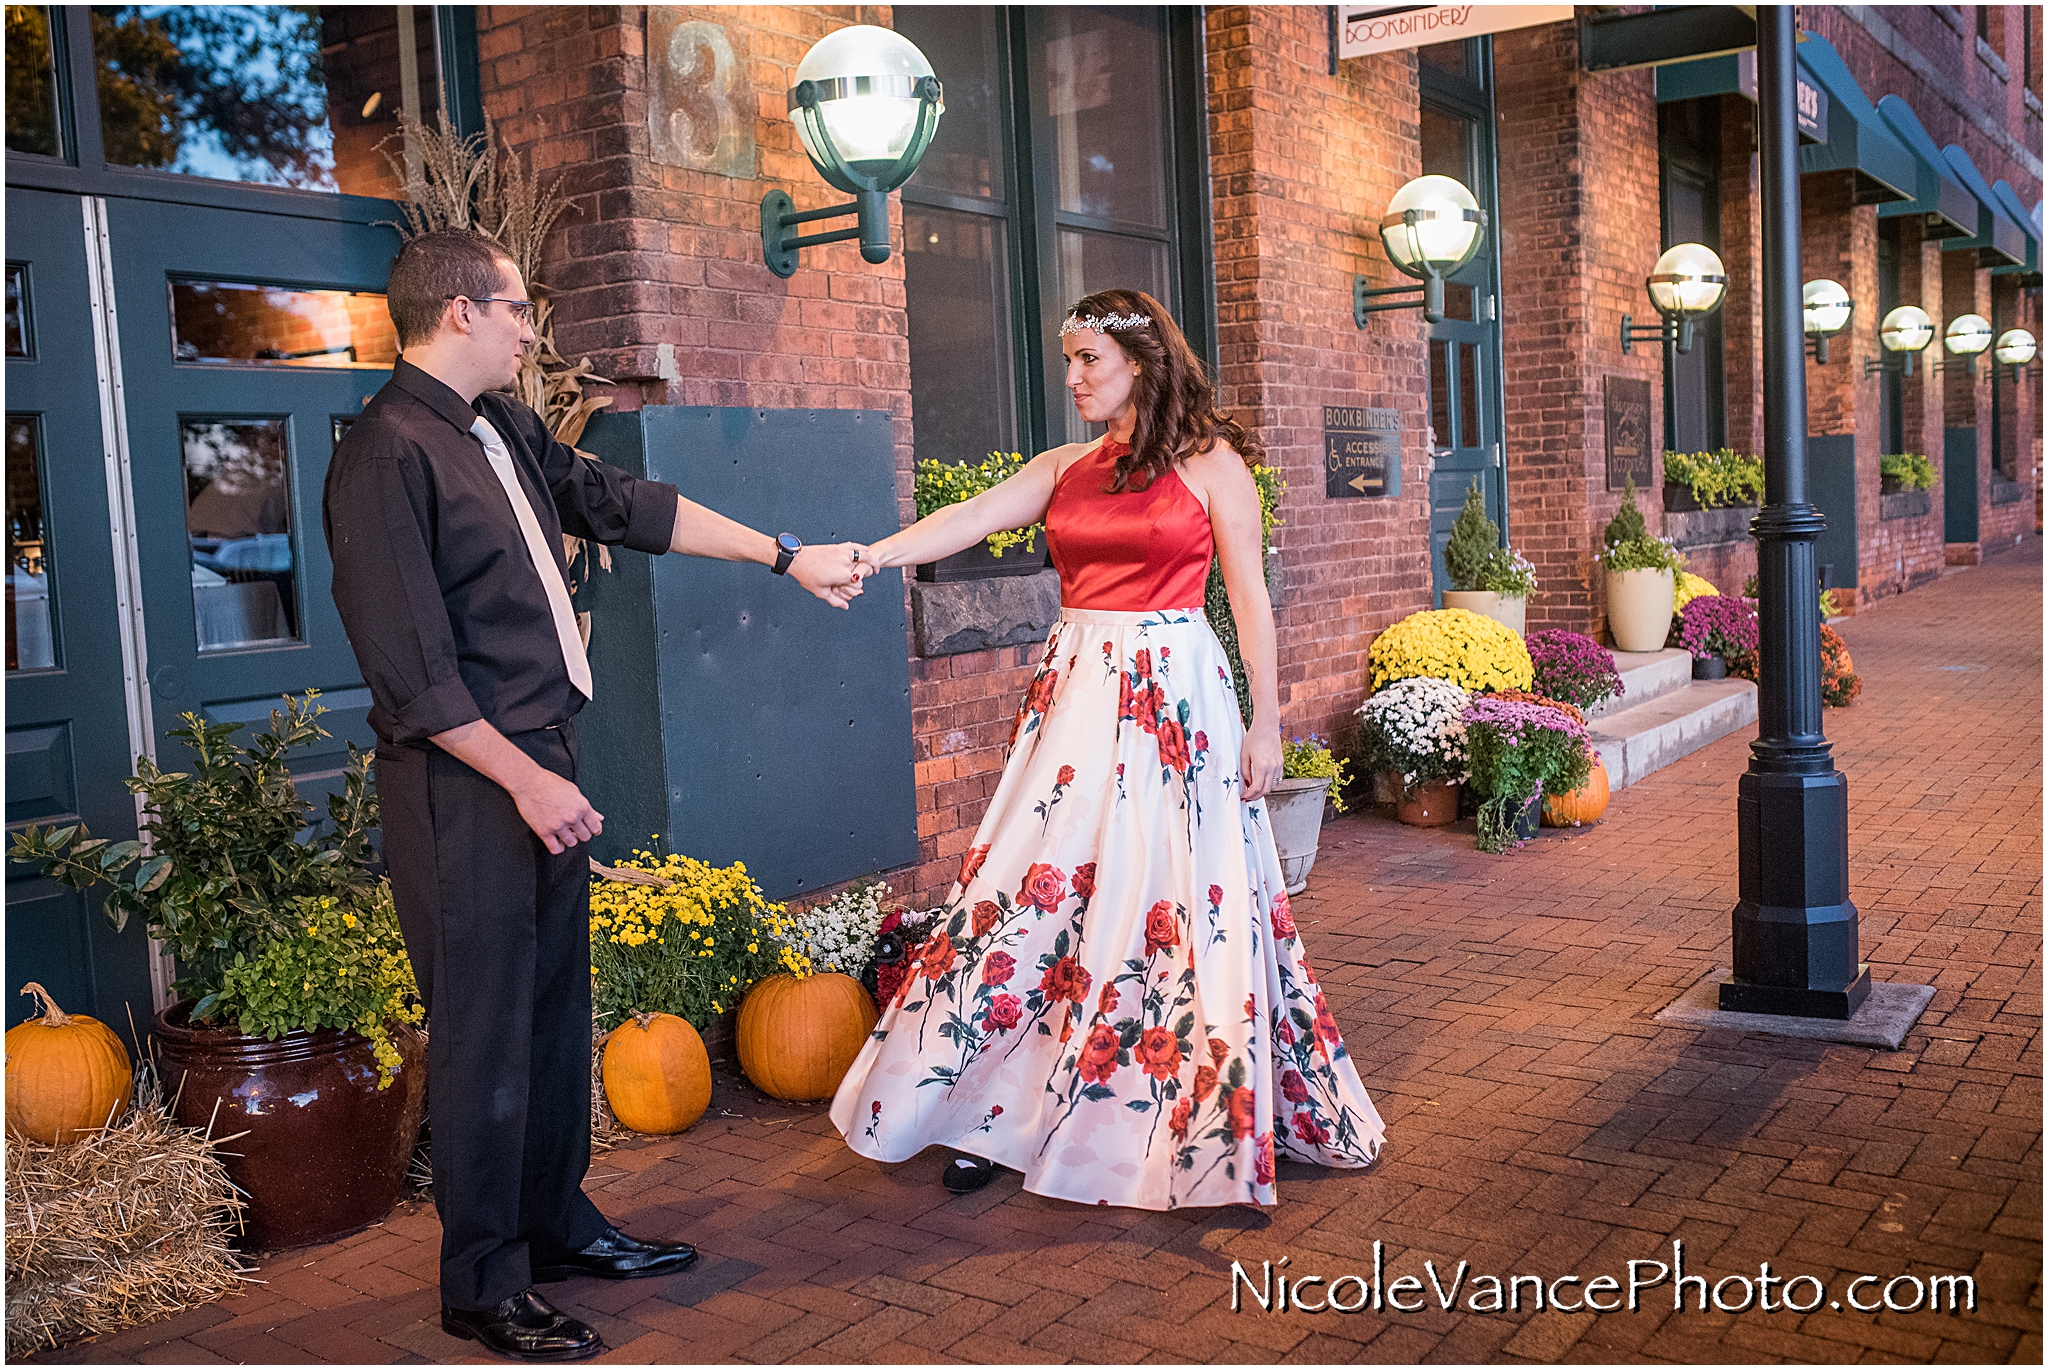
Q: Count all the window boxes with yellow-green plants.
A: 3